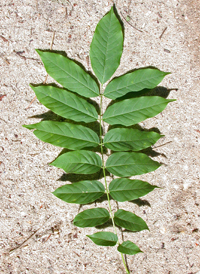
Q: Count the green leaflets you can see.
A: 15